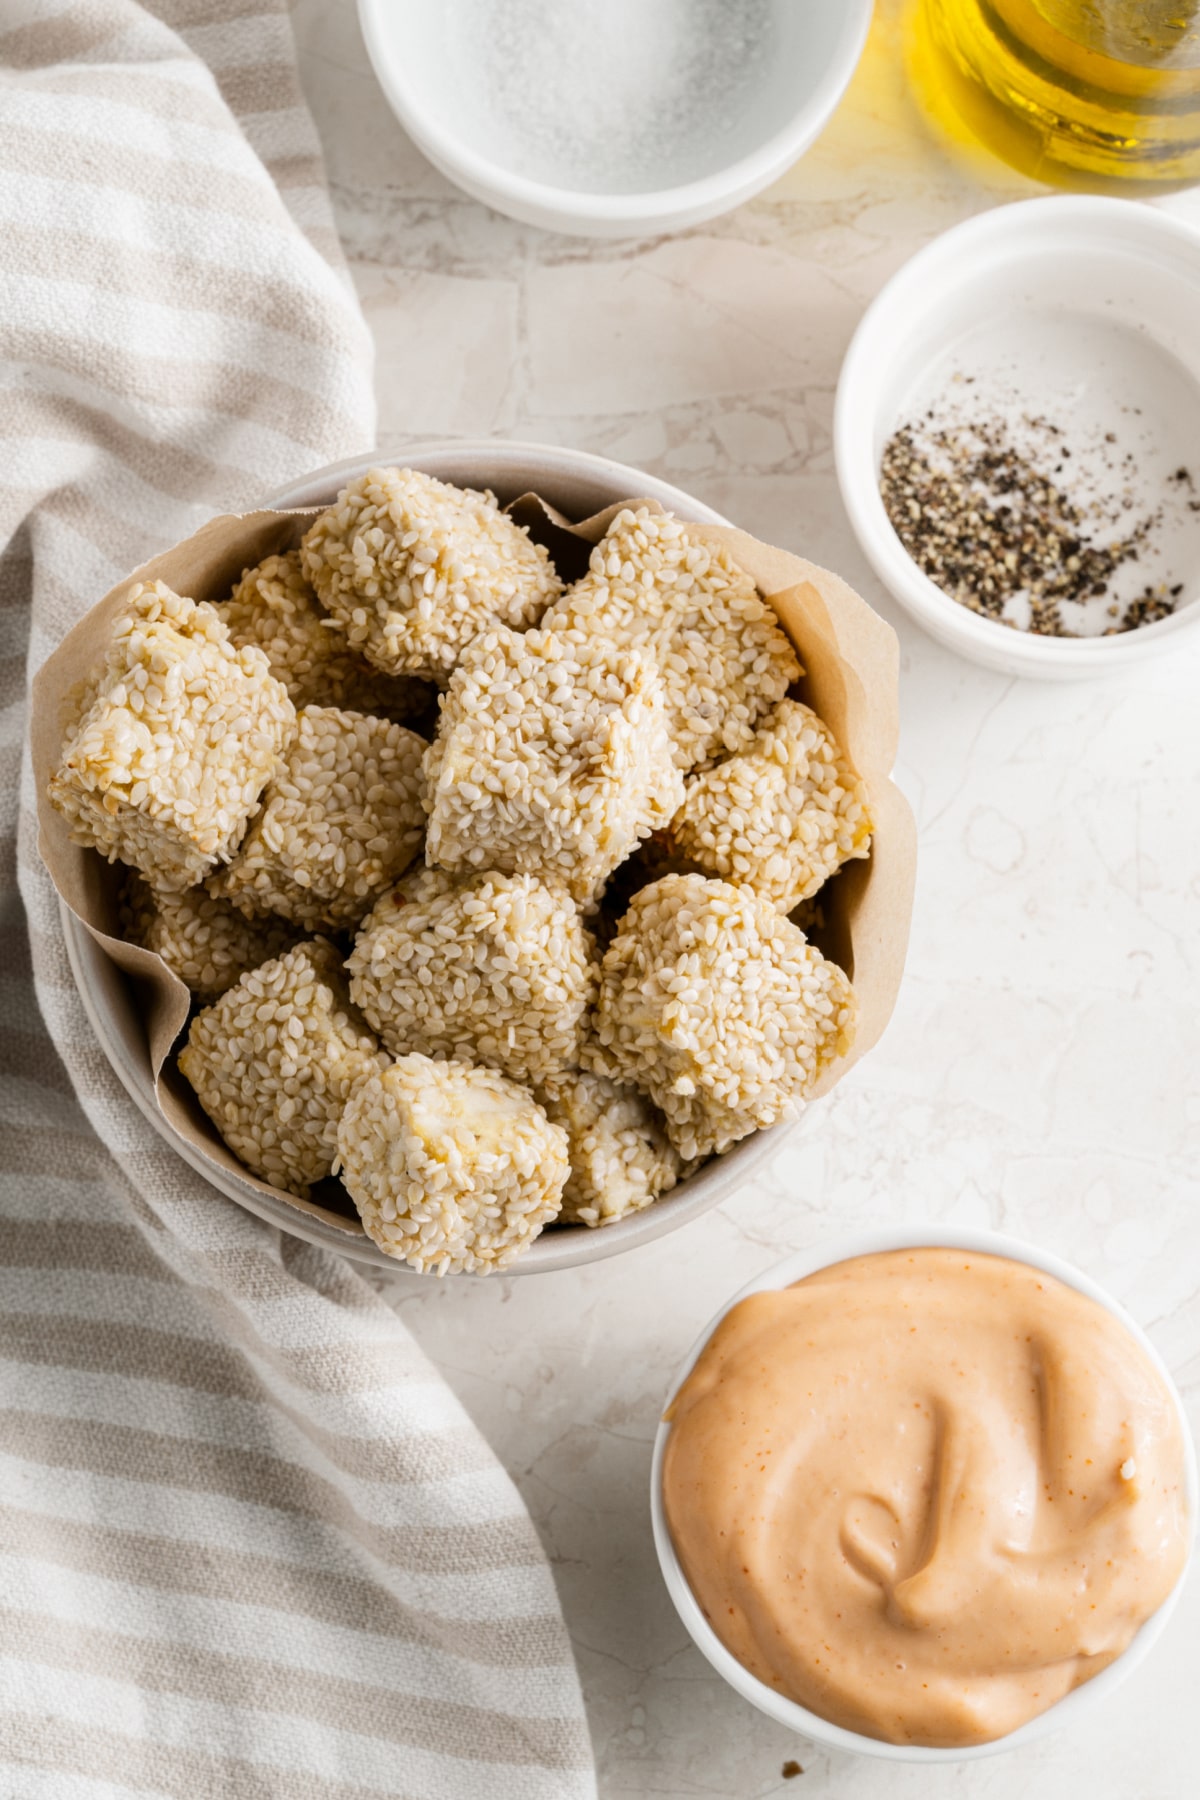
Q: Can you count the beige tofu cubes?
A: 13